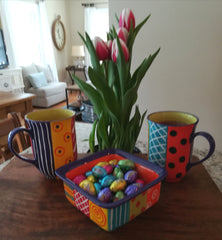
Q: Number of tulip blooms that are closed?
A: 5